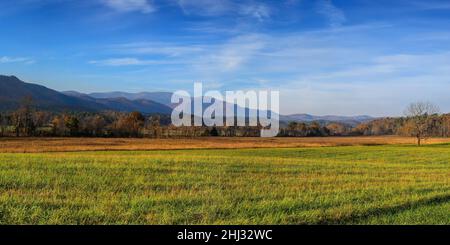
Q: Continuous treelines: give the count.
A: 1